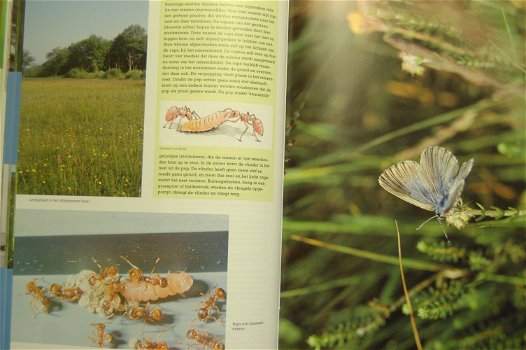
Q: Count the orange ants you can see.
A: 12